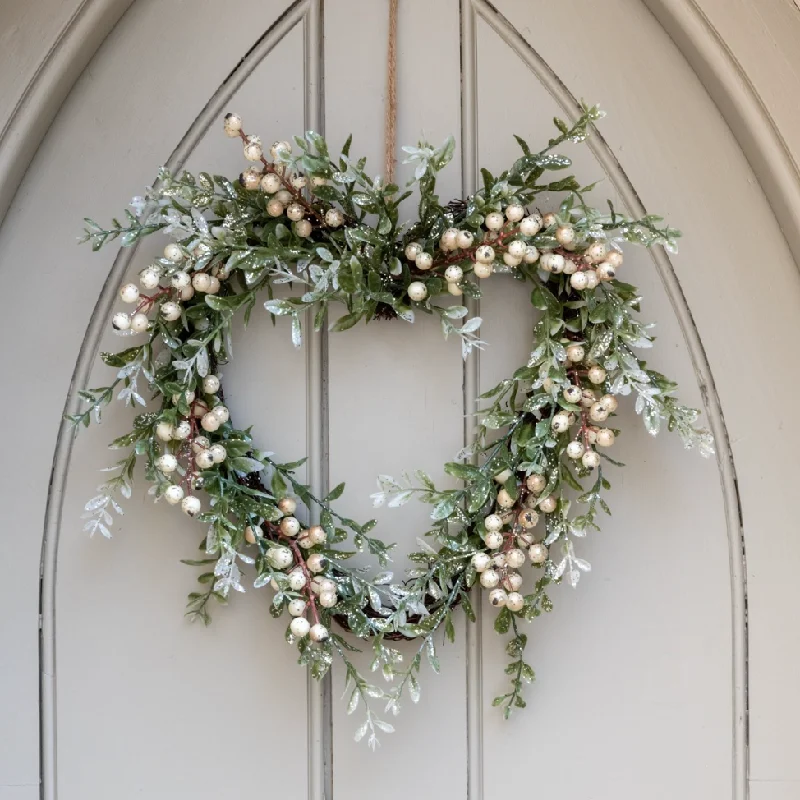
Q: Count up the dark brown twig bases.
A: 1